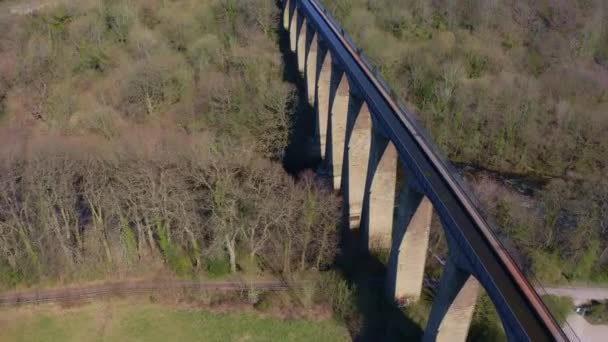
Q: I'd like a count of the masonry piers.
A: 10